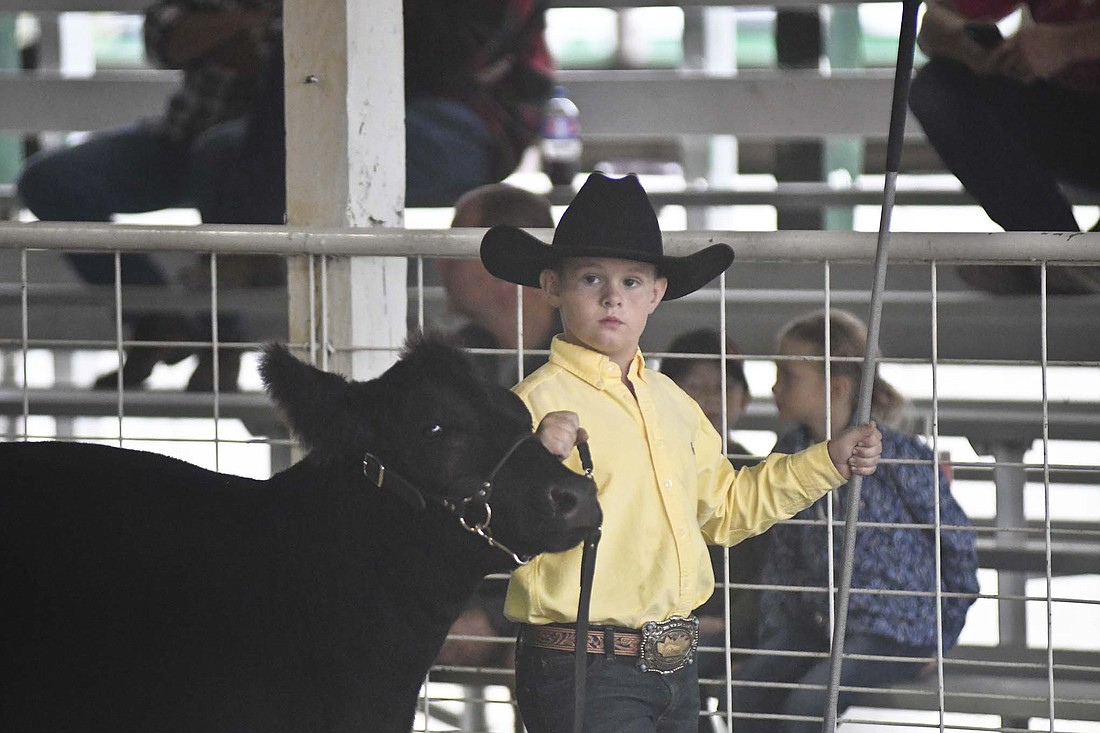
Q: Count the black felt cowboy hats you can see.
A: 1